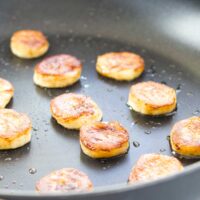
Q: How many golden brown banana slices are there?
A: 11